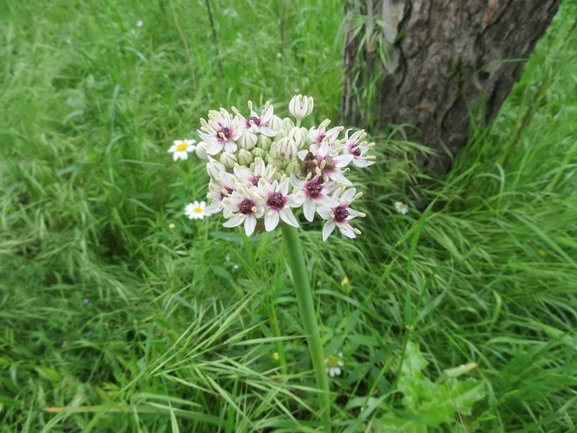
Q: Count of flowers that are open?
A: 11